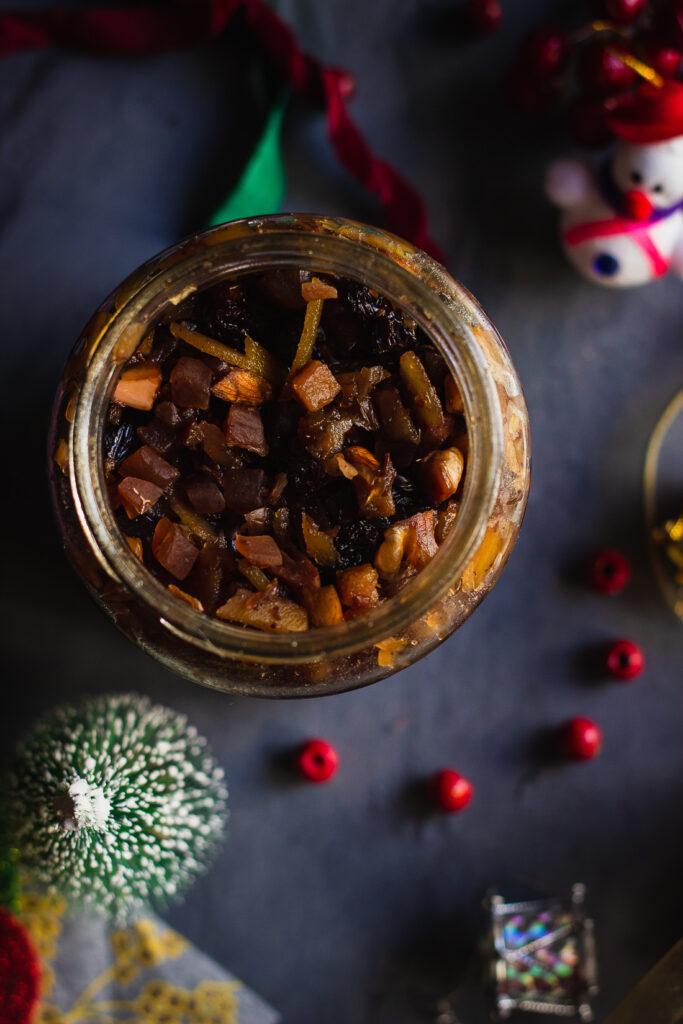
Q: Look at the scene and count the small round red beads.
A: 5